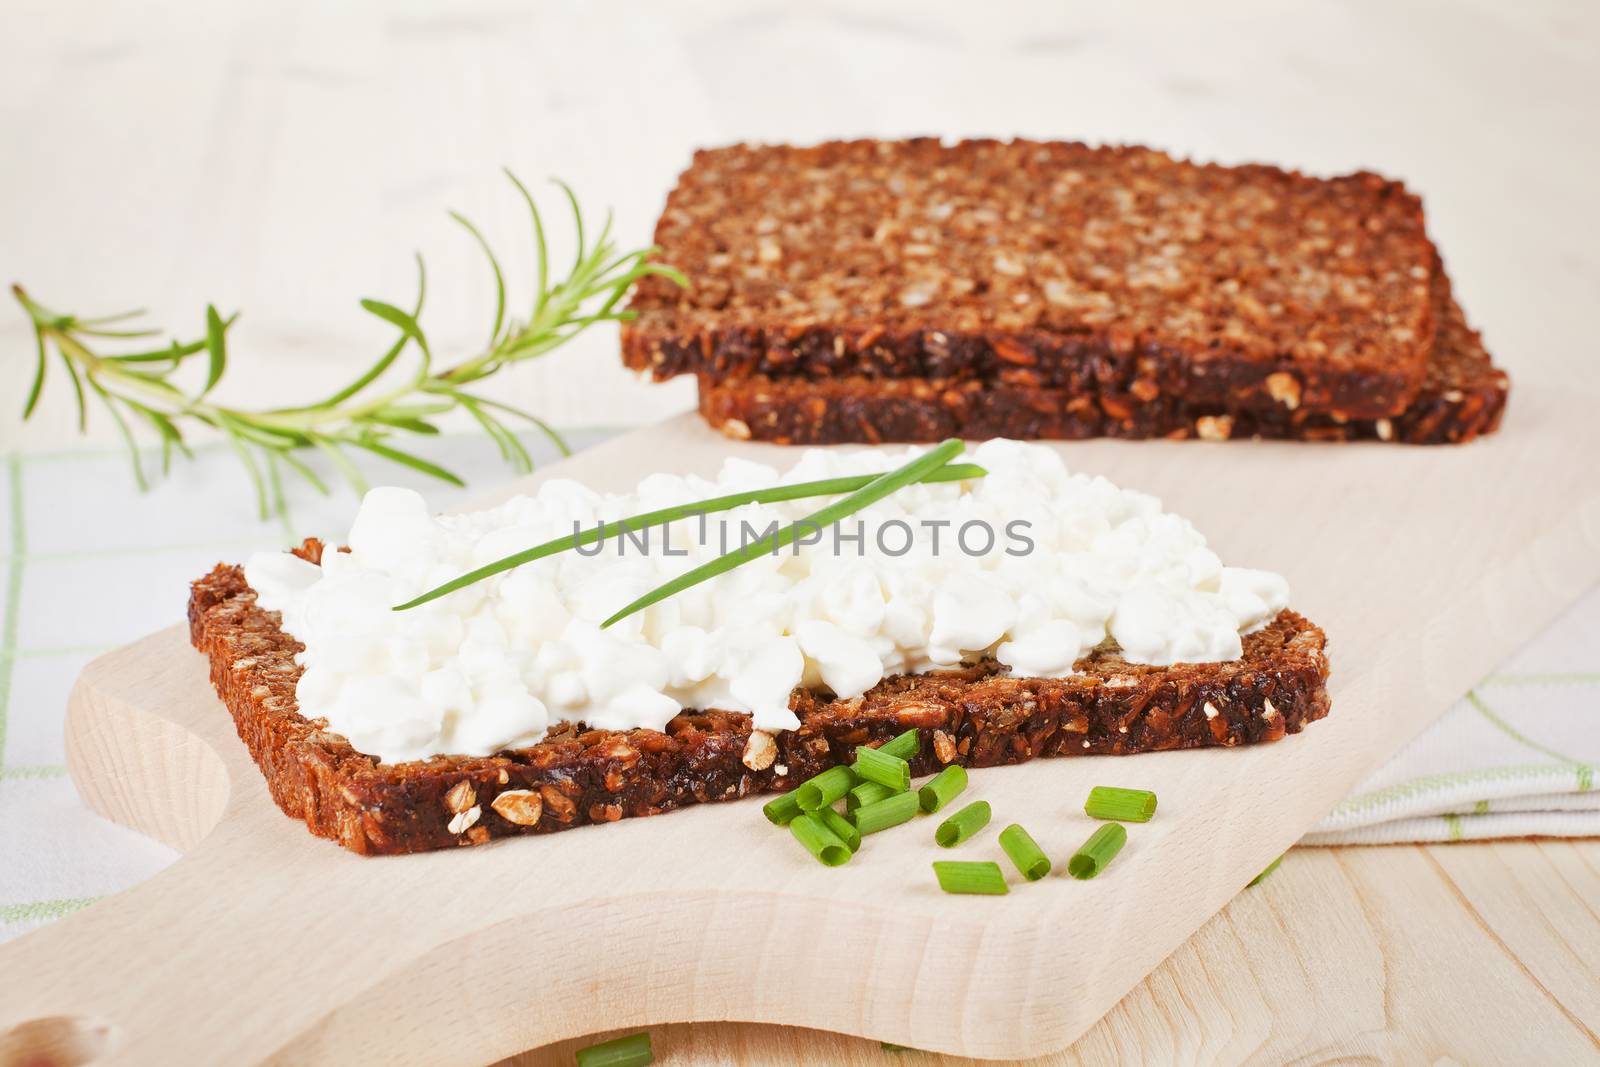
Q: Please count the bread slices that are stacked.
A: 2